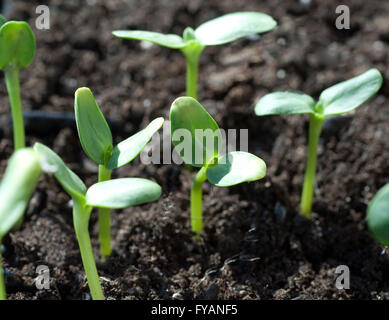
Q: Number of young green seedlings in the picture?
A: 8